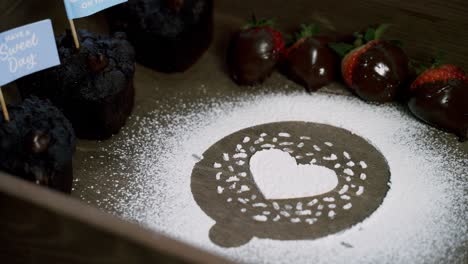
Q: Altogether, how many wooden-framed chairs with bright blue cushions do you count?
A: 0